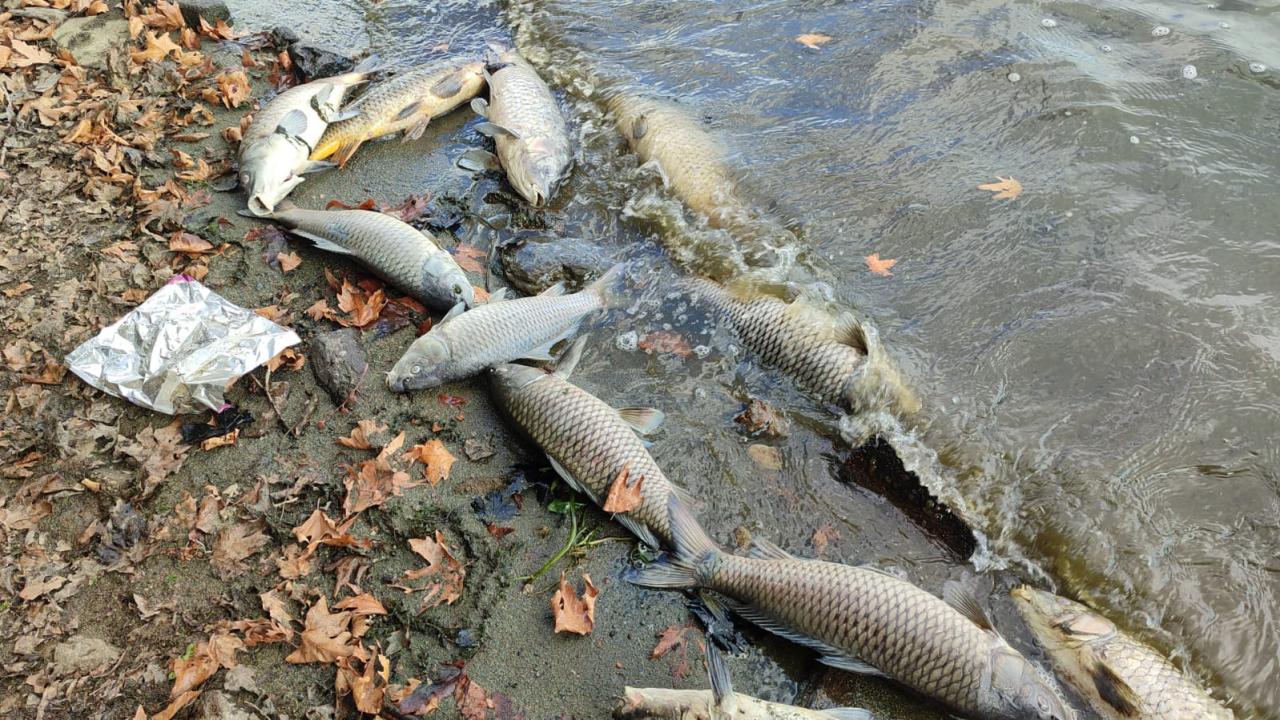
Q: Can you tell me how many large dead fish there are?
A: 11